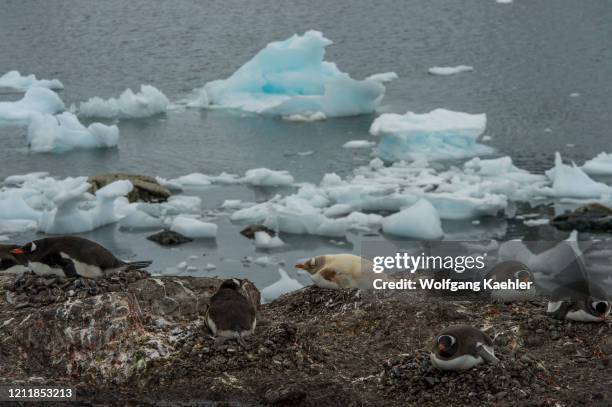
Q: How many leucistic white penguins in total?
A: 1